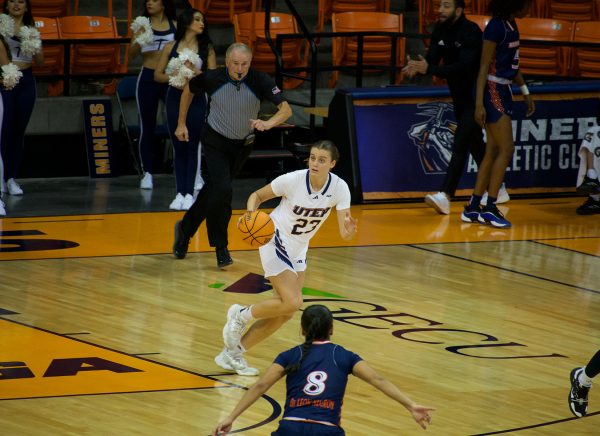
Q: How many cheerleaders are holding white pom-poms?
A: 4